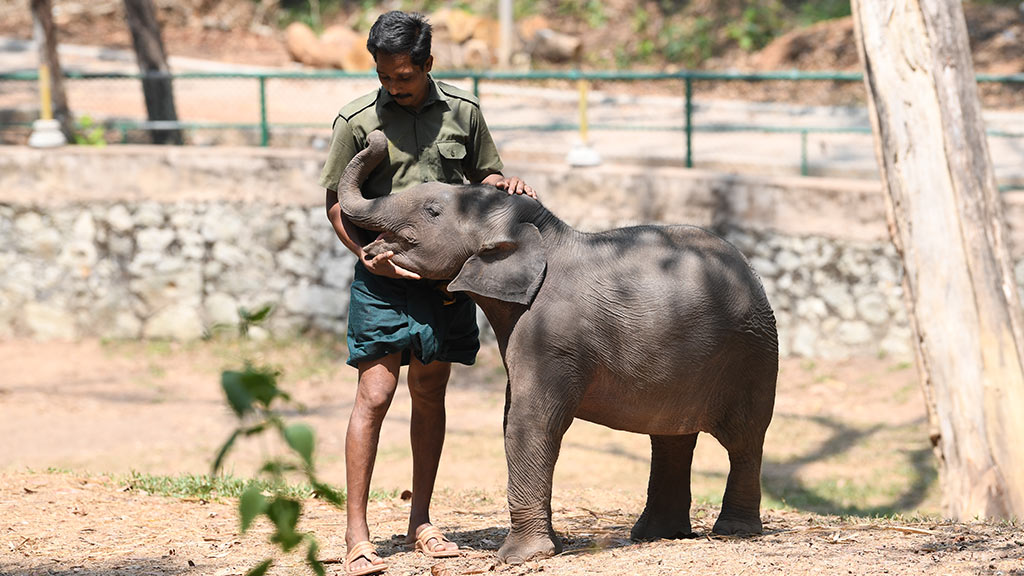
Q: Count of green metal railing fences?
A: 1